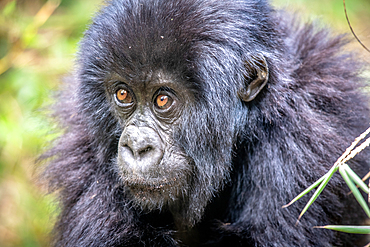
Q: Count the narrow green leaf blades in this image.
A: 5